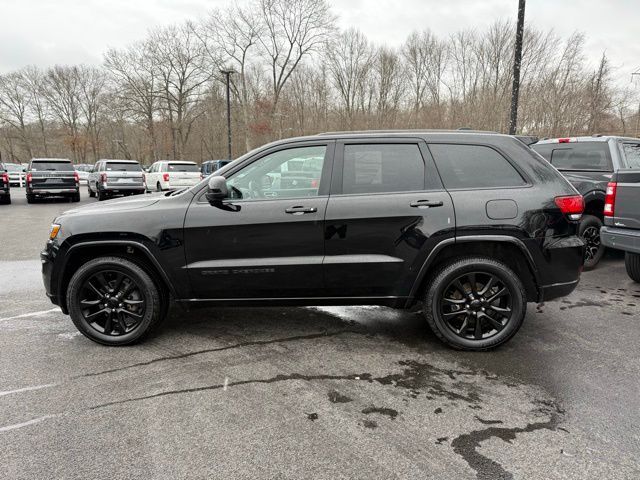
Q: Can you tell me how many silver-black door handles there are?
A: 2